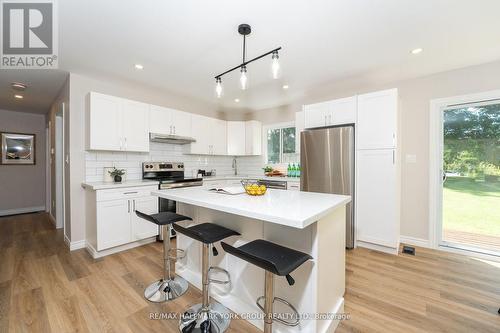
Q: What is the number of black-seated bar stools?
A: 3